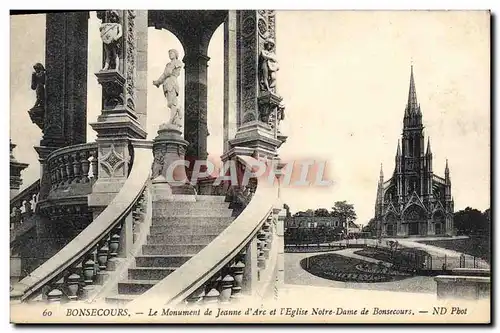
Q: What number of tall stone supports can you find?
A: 4